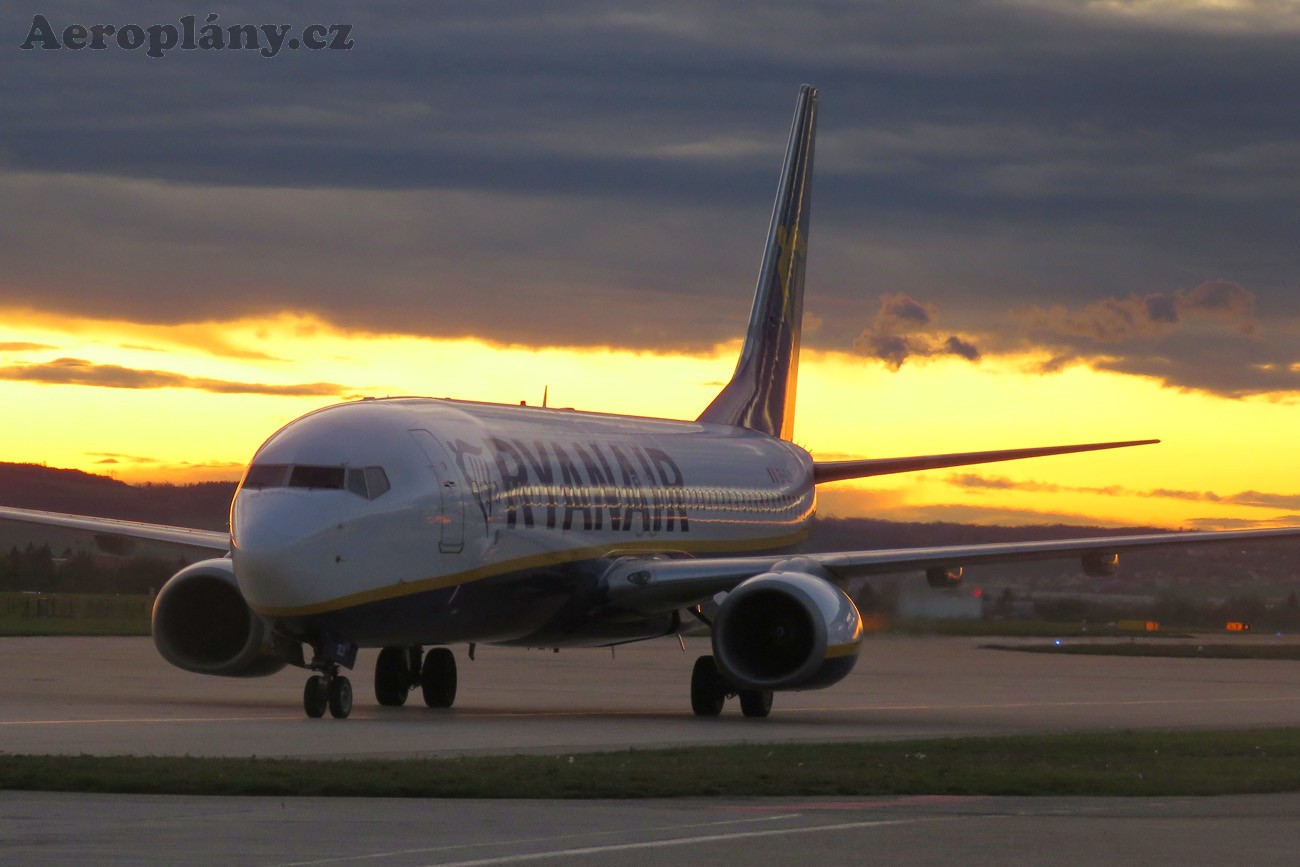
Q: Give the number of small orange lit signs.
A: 2